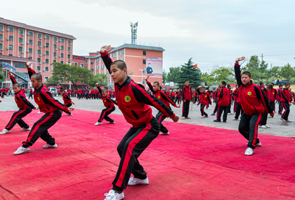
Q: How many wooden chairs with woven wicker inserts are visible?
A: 0